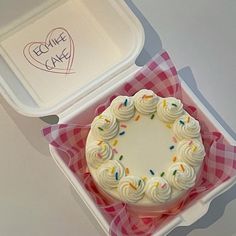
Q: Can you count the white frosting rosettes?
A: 11